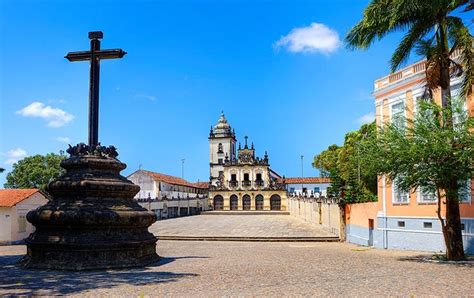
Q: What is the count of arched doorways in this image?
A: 5